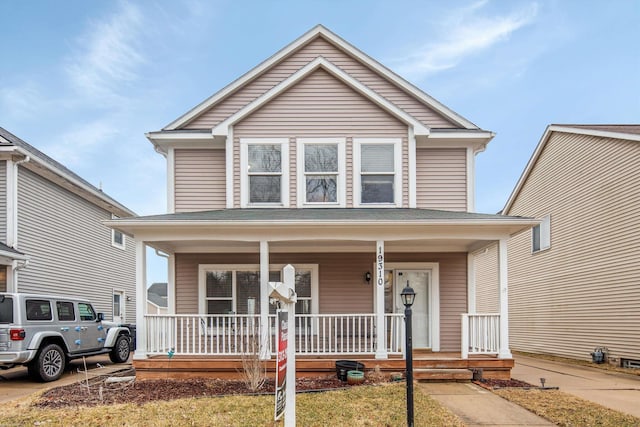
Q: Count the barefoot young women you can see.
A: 0